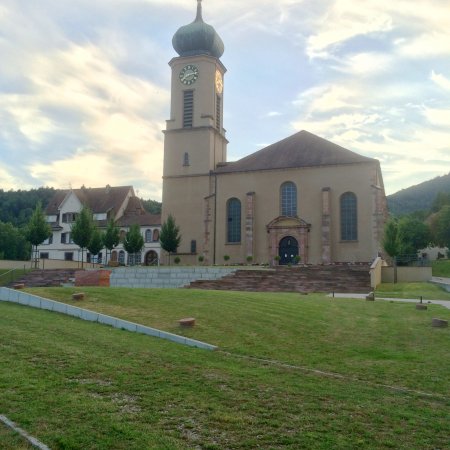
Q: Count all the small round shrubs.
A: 6